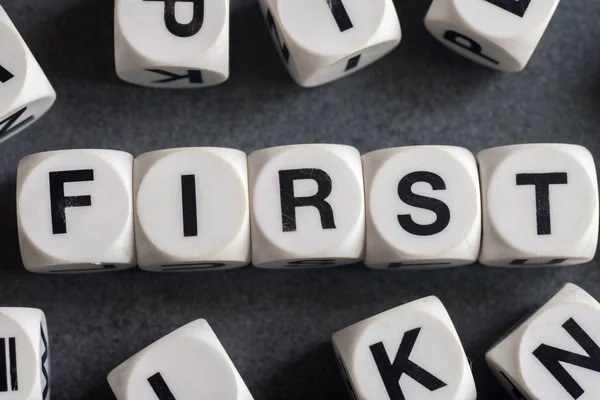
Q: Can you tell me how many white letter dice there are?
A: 13